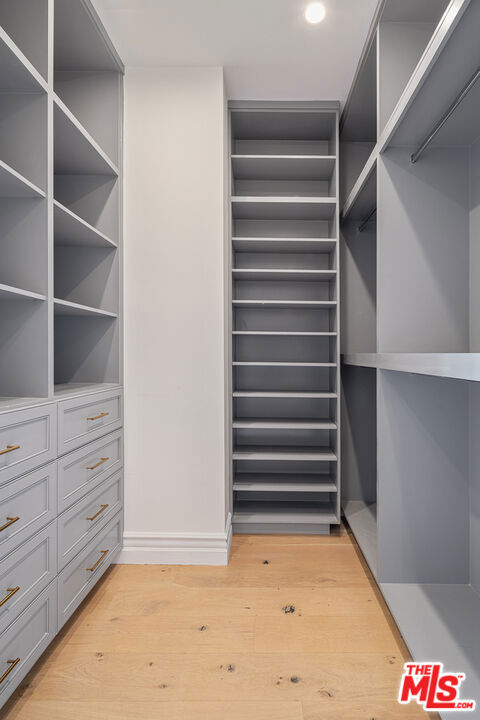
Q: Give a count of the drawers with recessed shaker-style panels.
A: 8